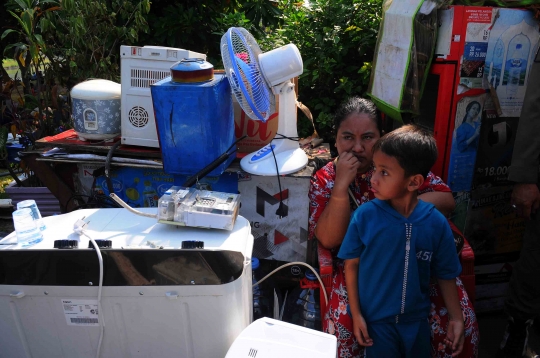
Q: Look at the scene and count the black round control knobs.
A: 3